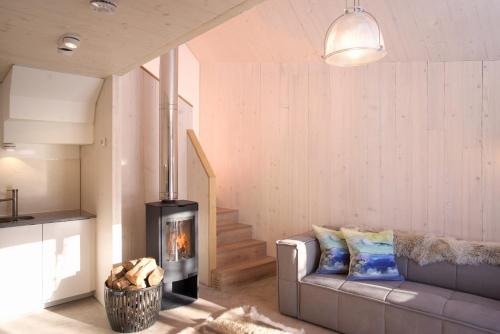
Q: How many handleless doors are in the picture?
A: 2